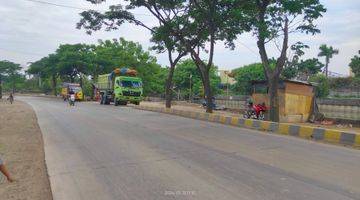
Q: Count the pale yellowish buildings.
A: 1